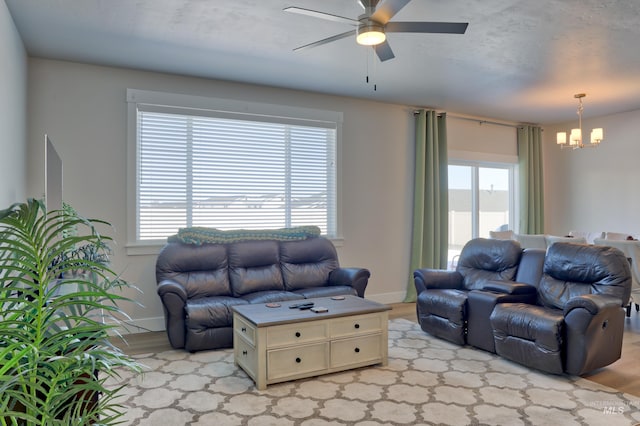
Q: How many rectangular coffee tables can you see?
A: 1